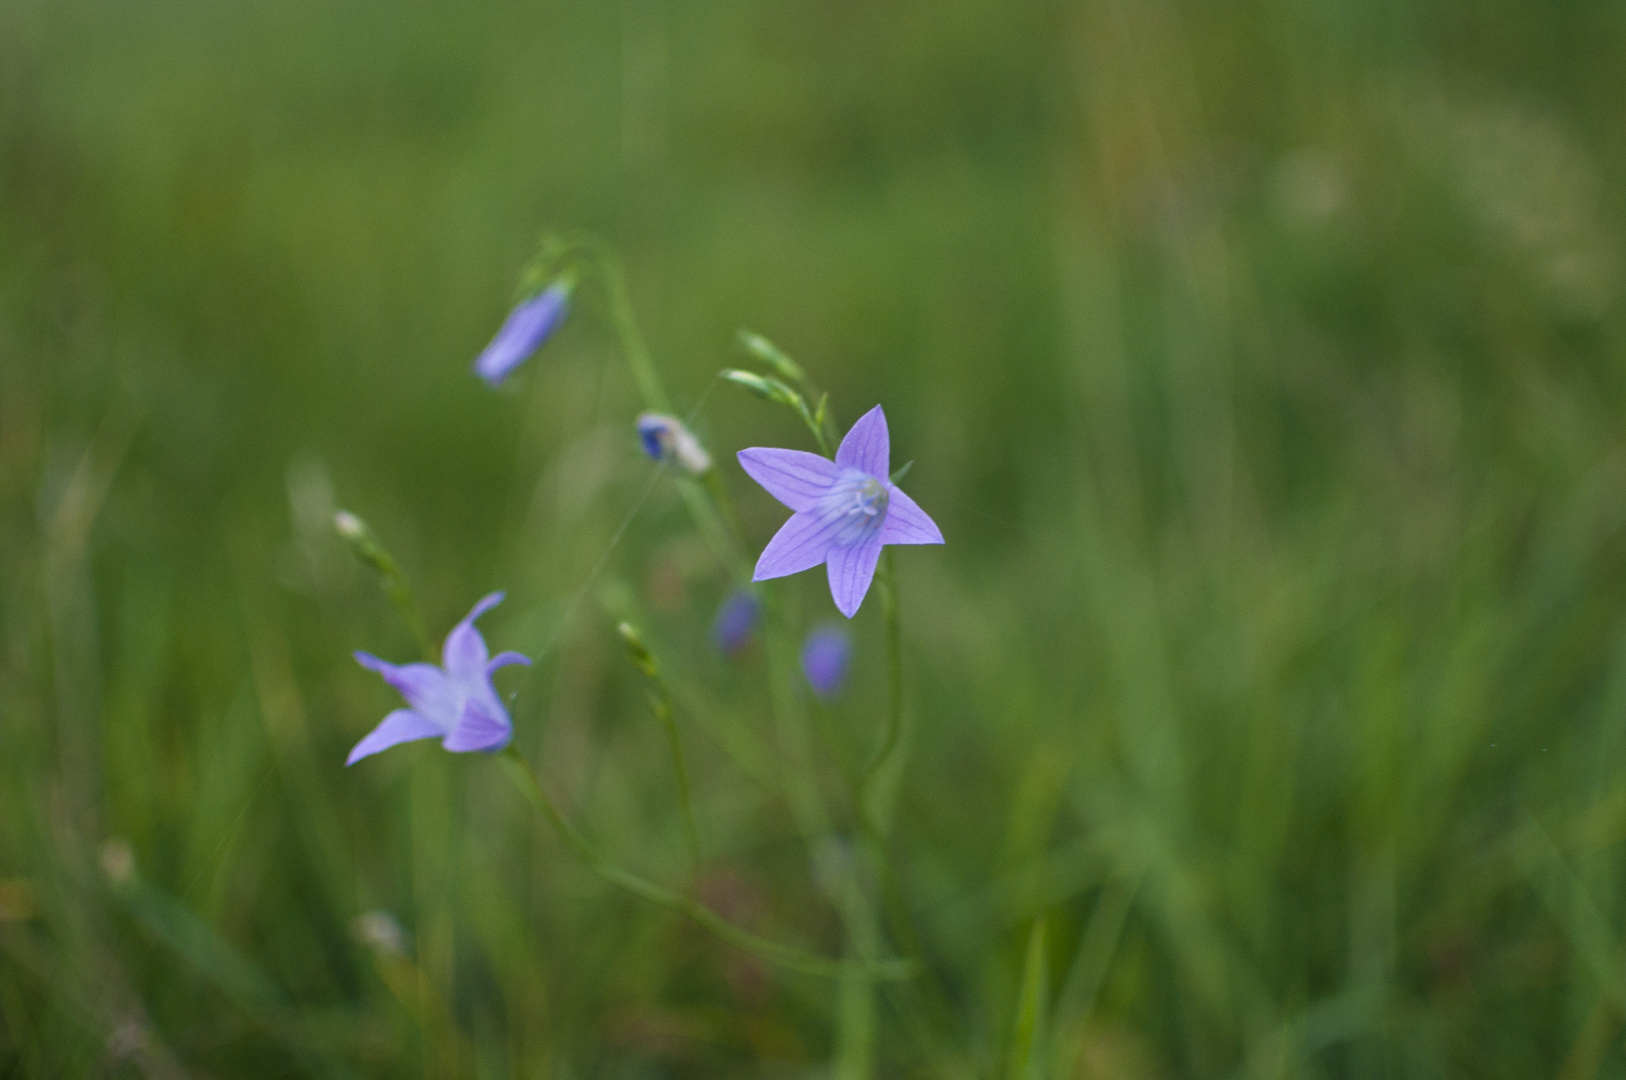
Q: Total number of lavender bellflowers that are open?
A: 2